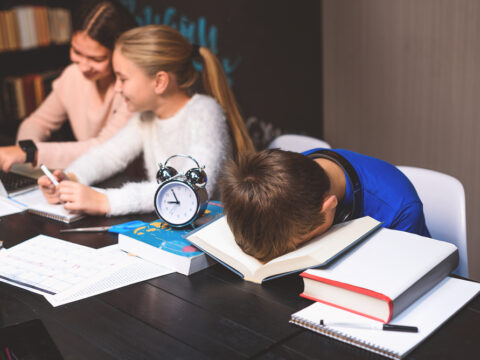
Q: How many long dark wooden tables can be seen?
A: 1